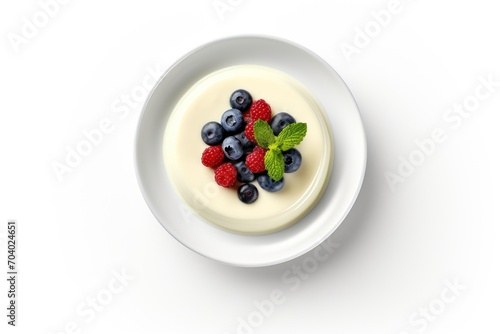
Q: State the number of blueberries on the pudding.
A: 10